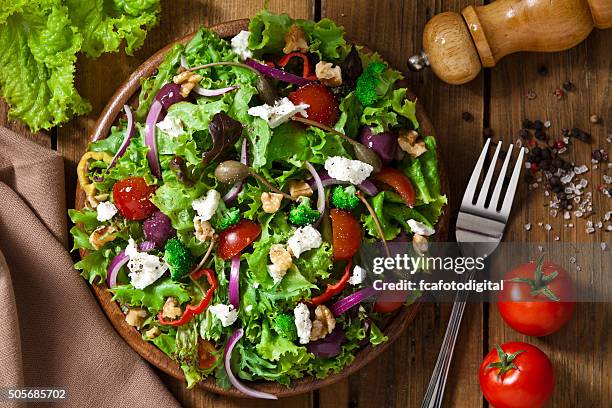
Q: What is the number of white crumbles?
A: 12